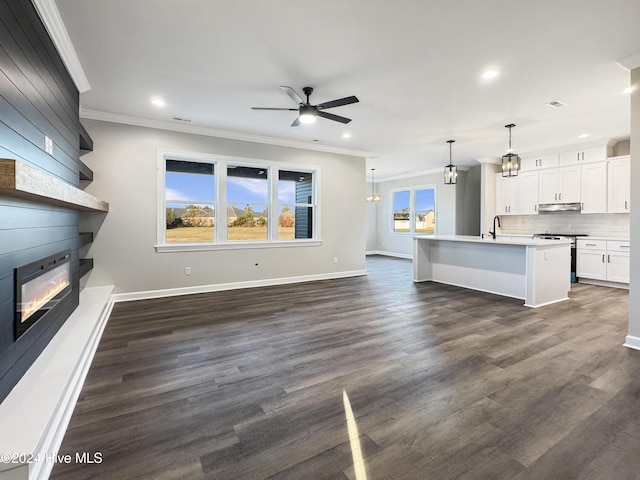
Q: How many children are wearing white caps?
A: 0